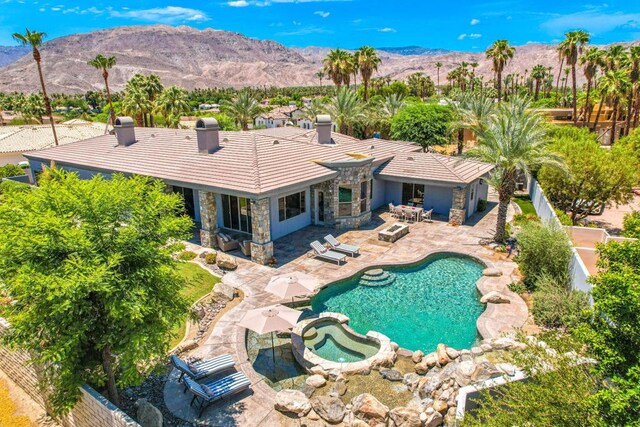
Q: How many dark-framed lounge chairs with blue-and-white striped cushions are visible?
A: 2